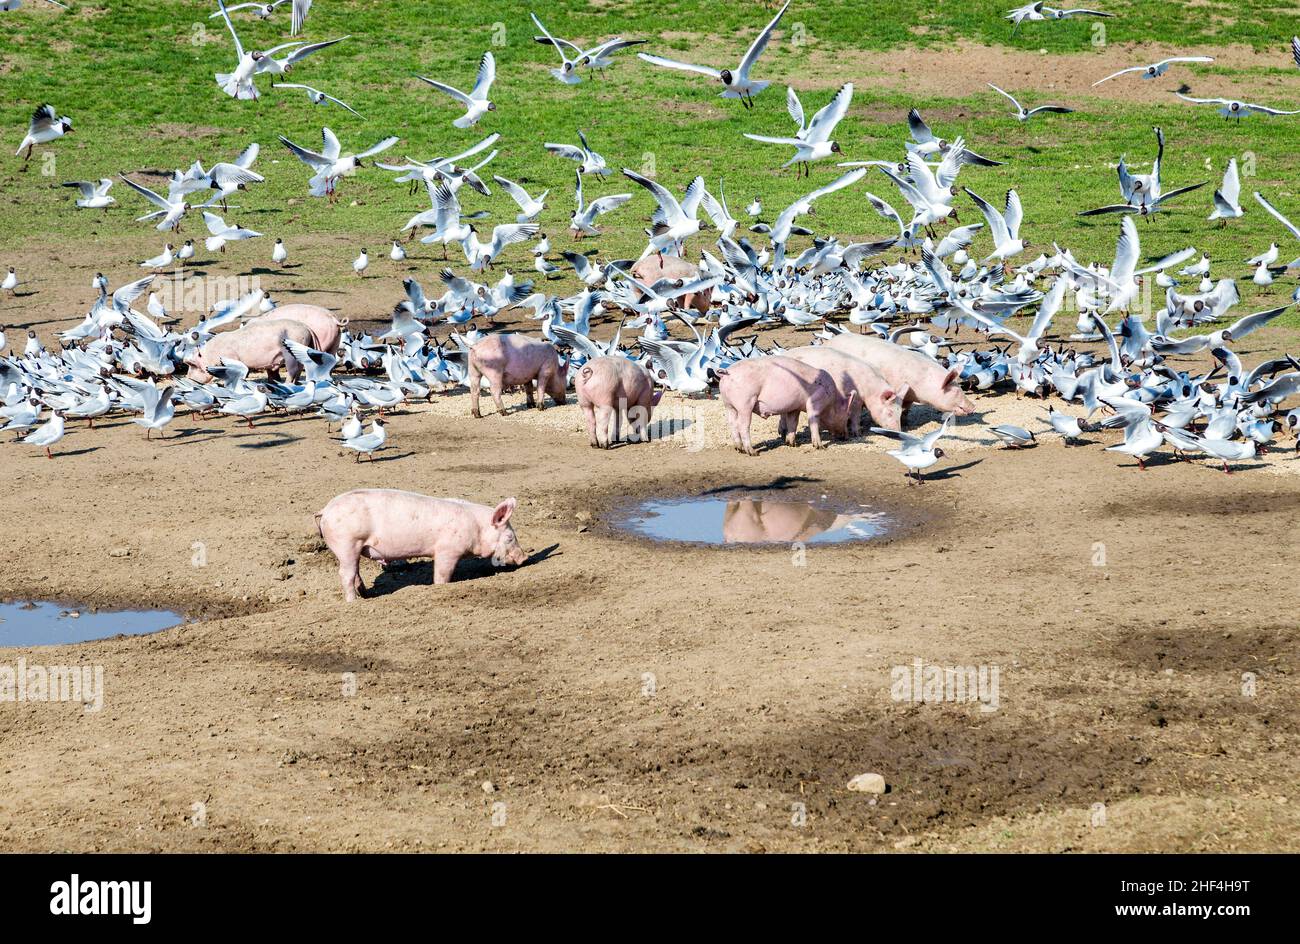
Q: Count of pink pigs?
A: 9